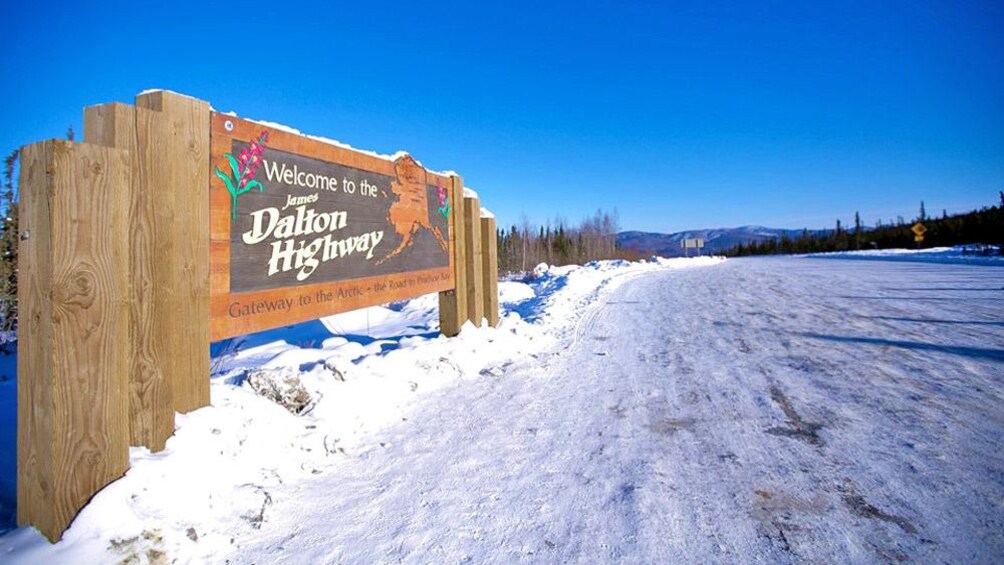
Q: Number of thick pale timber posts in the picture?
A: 6